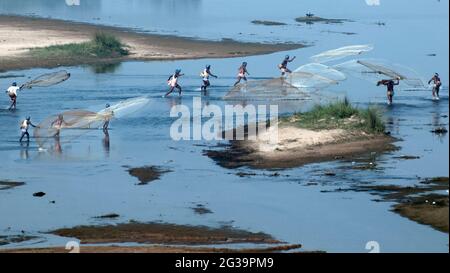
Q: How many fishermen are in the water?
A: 10